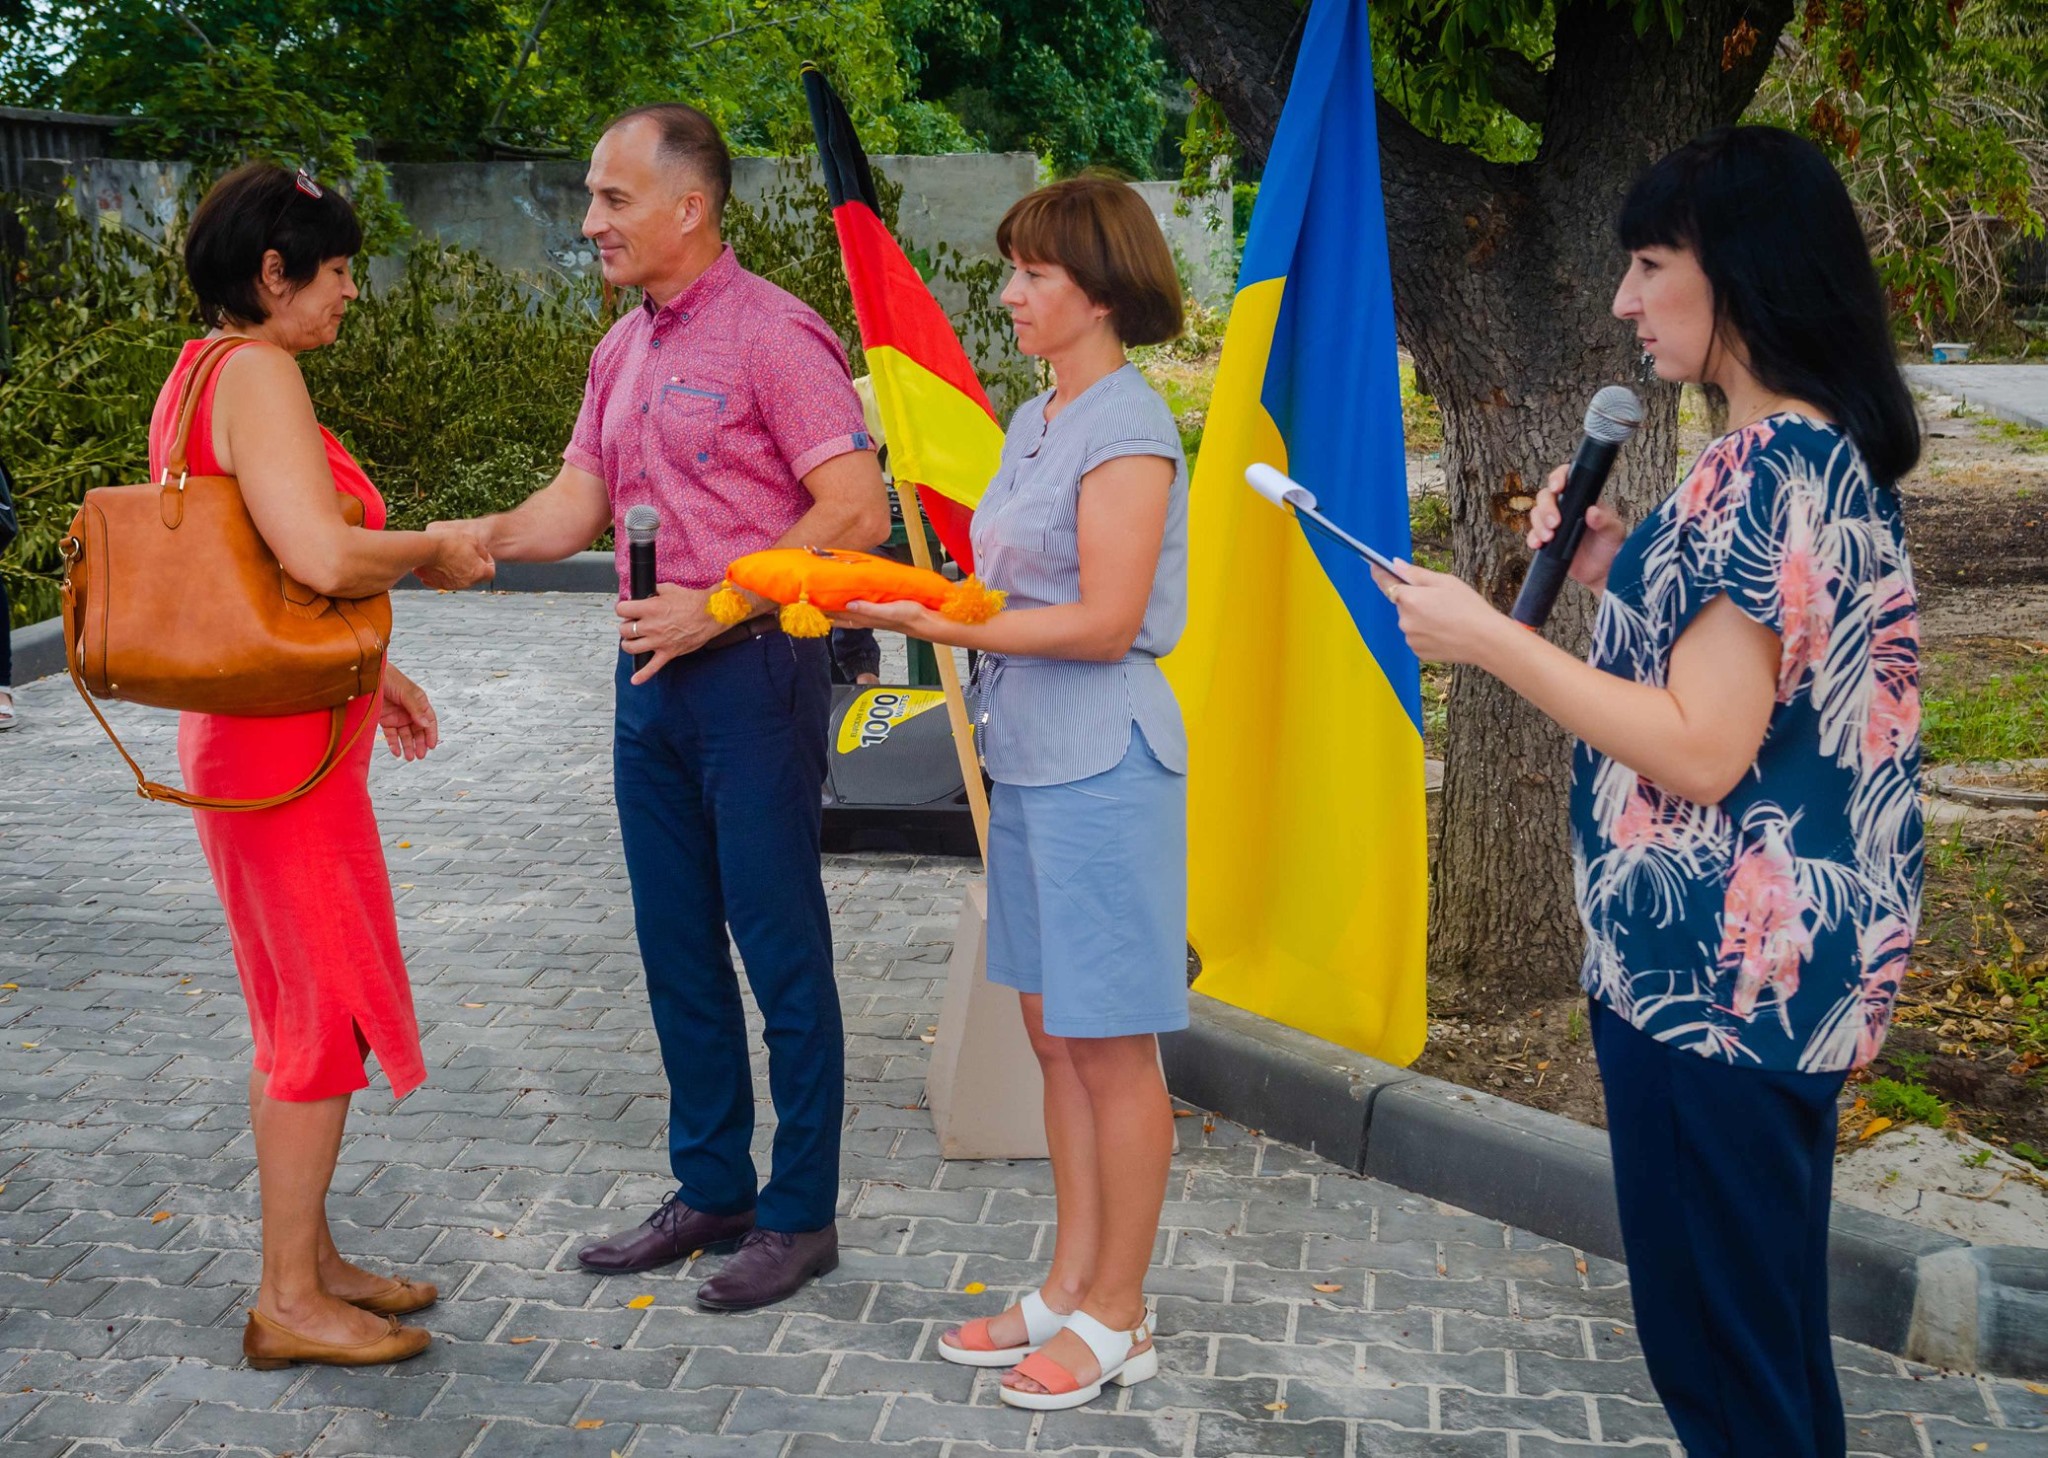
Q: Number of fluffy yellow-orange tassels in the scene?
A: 3